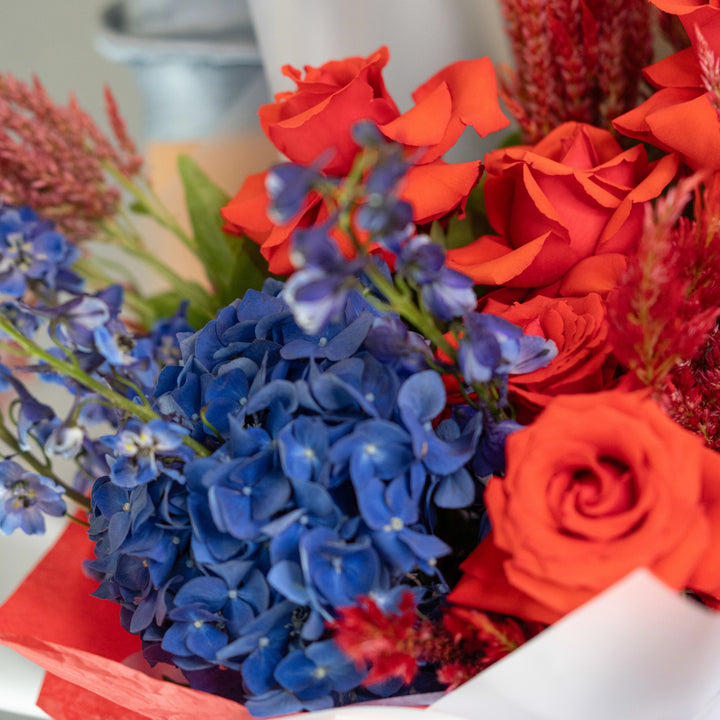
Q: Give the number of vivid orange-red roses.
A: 5